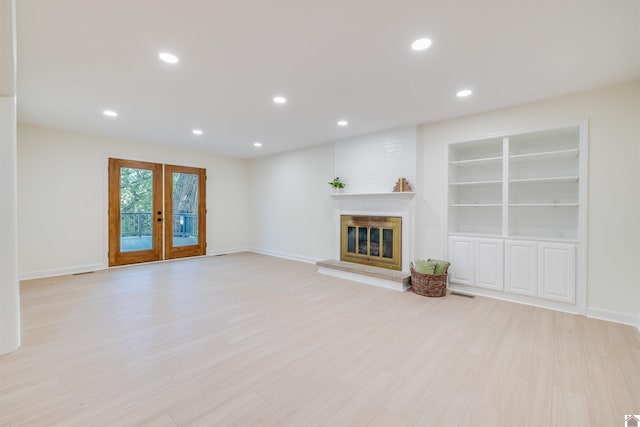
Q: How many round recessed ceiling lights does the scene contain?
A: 8